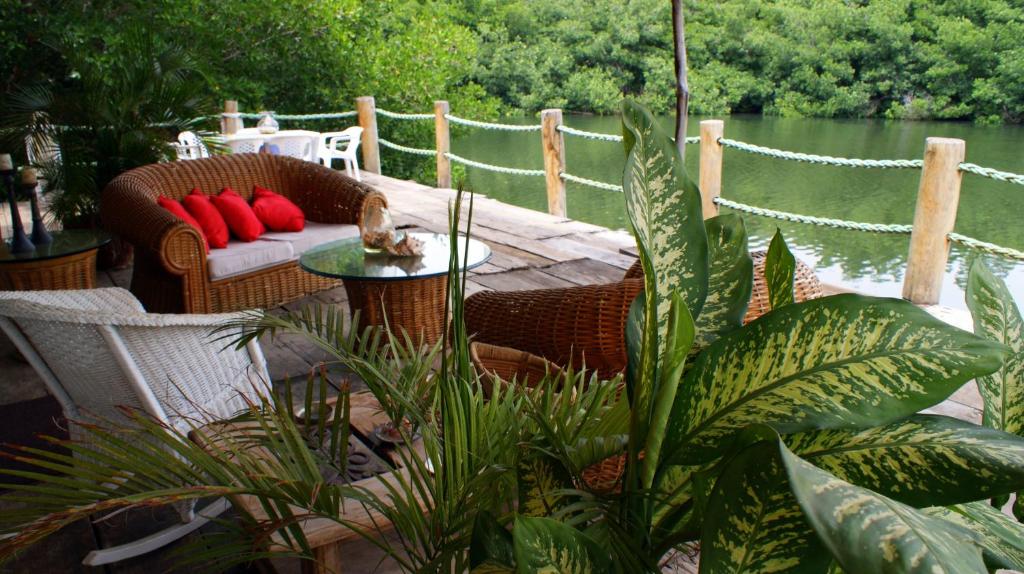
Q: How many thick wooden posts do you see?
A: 6